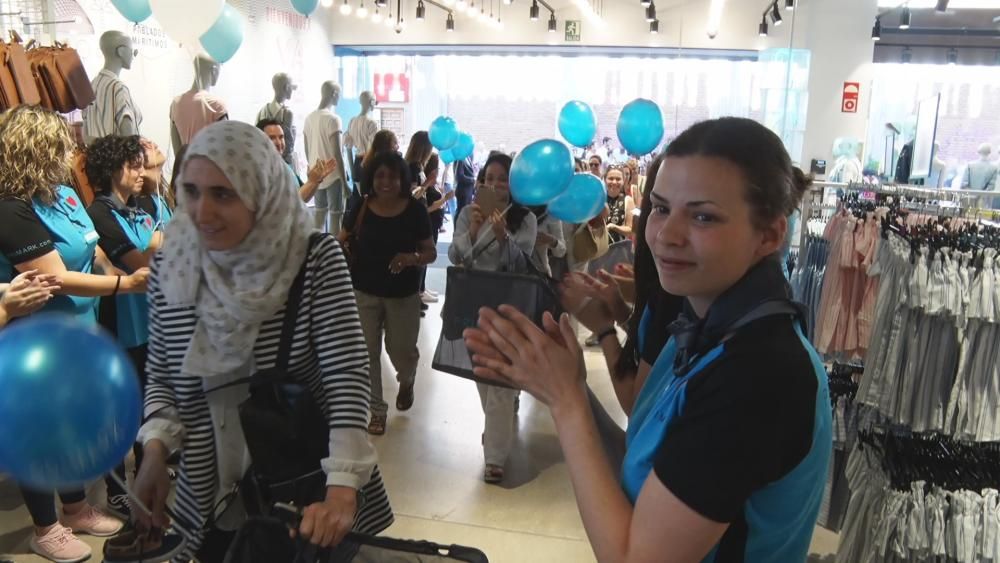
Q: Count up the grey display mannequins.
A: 5